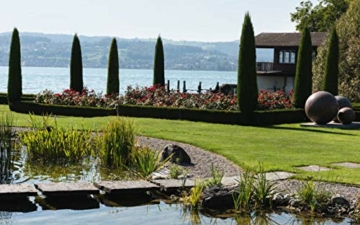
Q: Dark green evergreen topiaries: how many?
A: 7